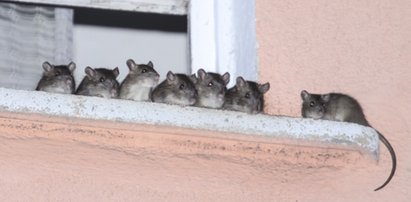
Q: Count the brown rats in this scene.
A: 7